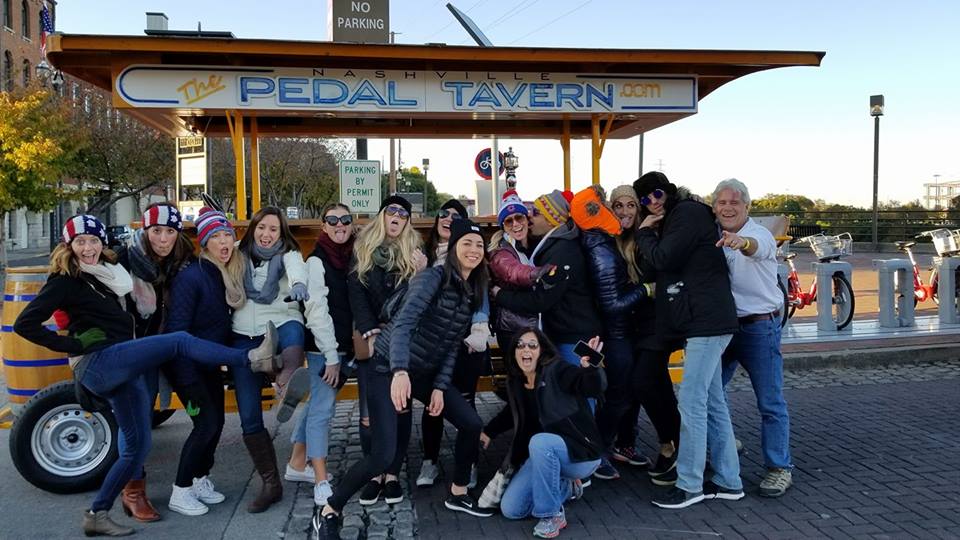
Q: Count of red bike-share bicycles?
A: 2